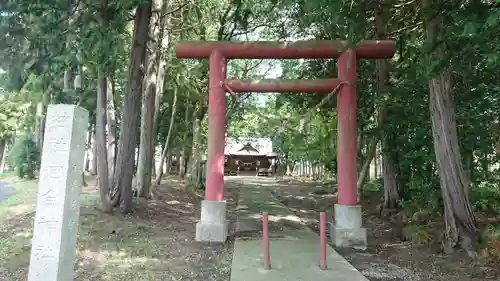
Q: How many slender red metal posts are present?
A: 2